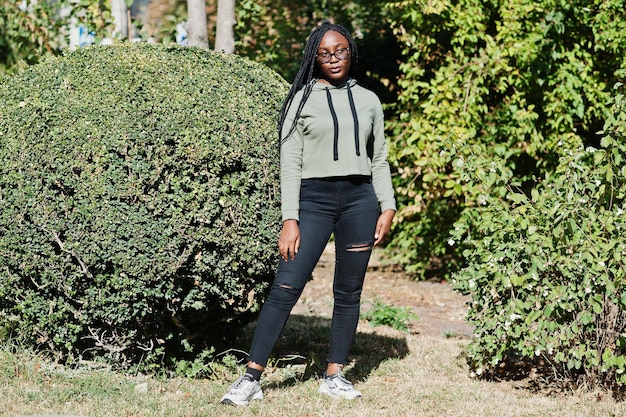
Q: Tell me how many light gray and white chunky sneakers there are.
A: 2